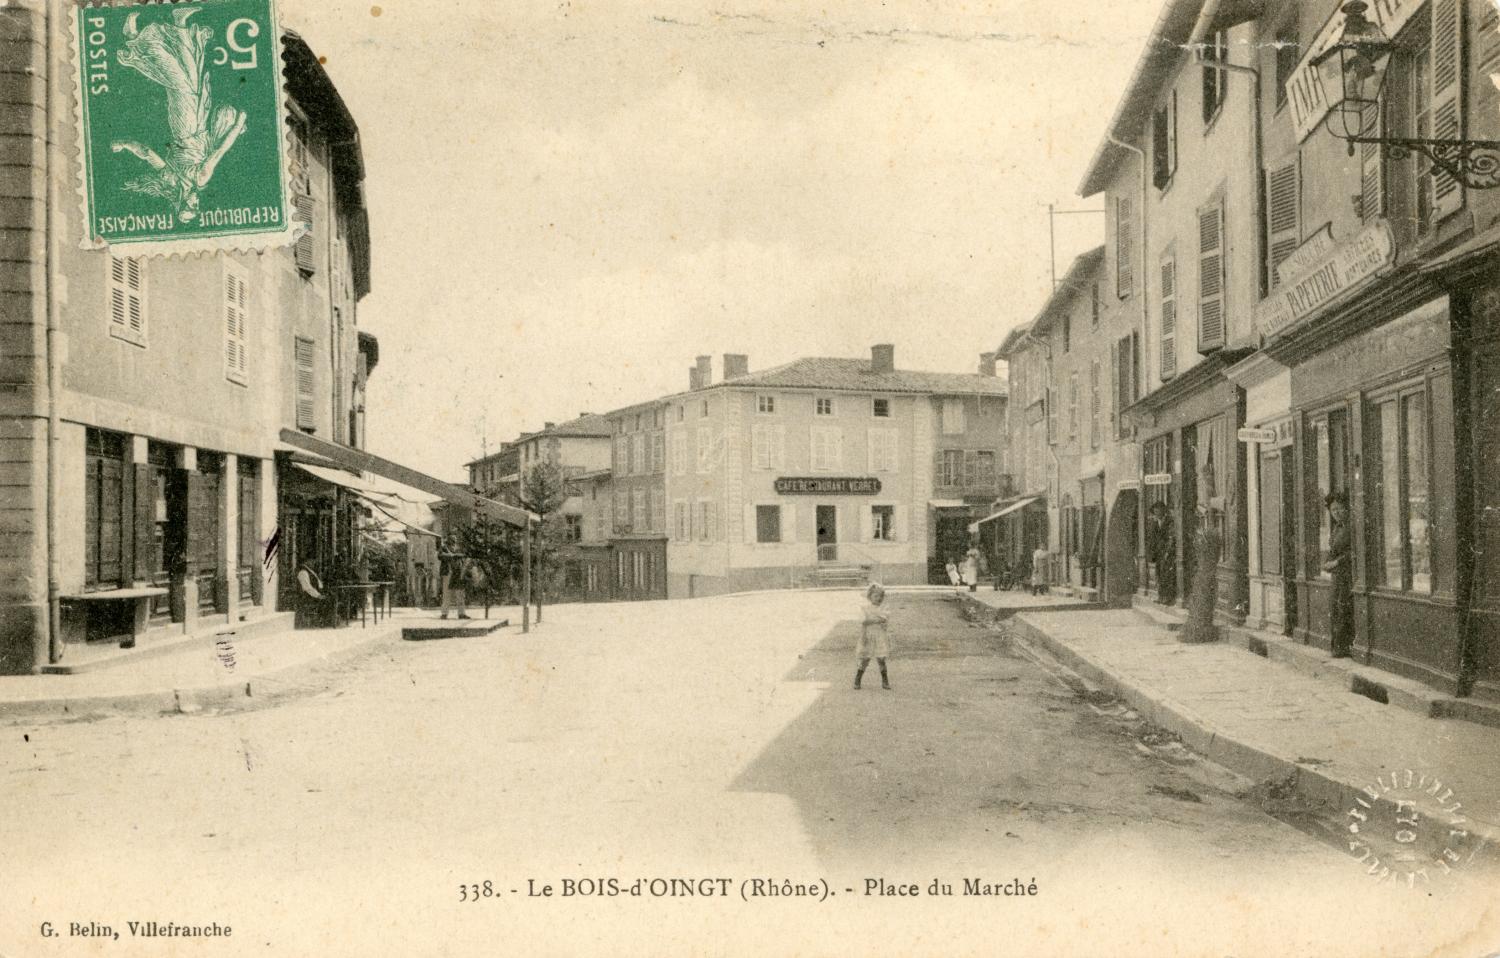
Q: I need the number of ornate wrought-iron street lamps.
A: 1